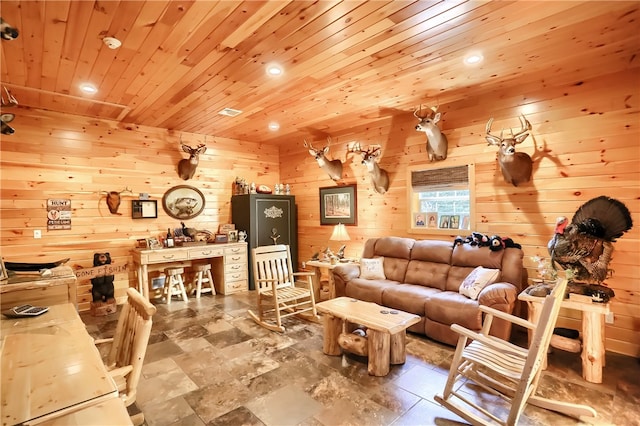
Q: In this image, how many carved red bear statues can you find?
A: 0